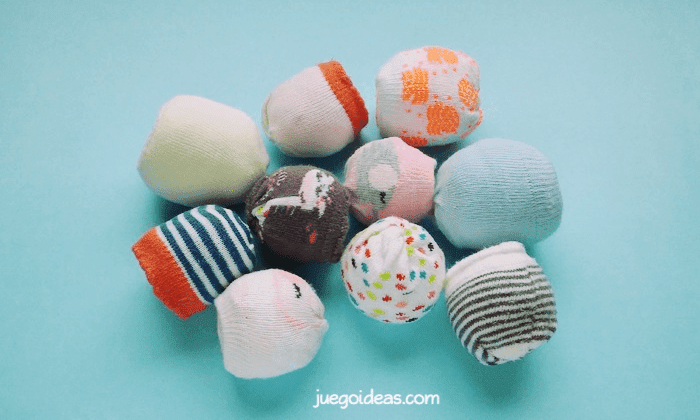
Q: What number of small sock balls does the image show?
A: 10